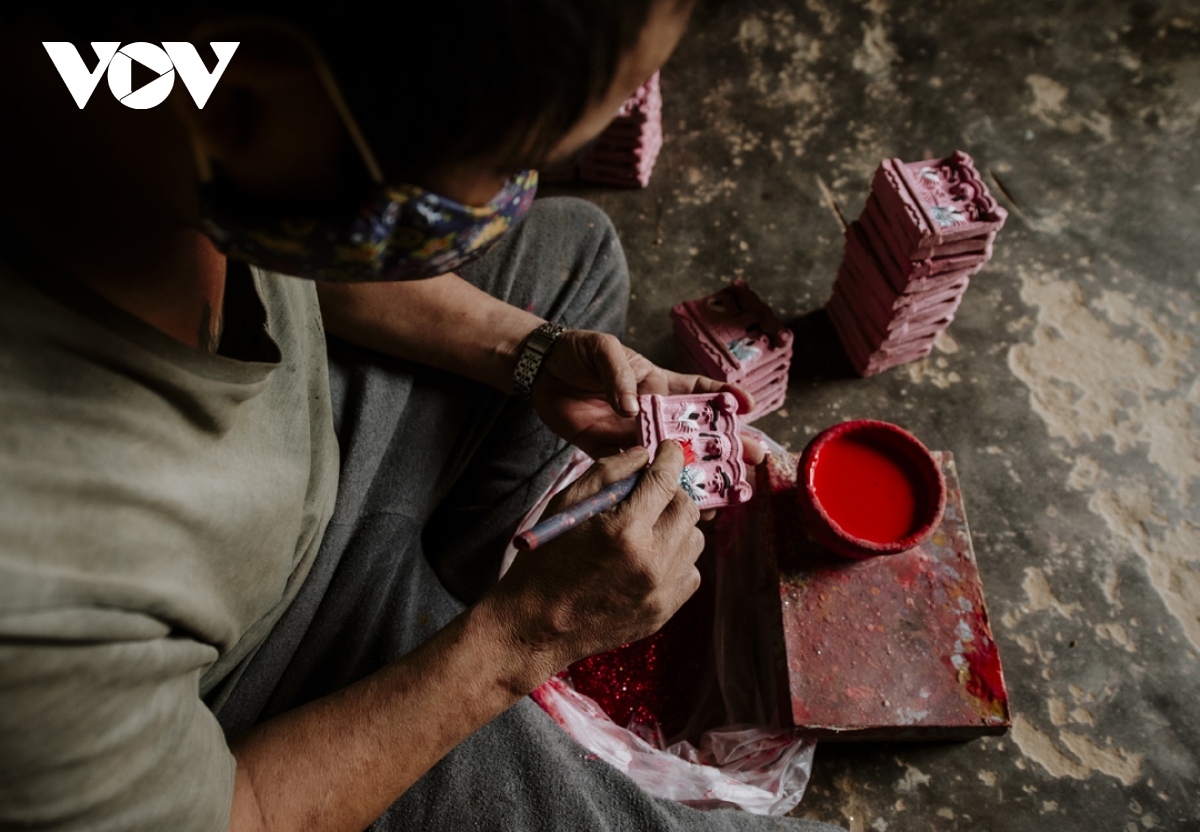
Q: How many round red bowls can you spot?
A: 1